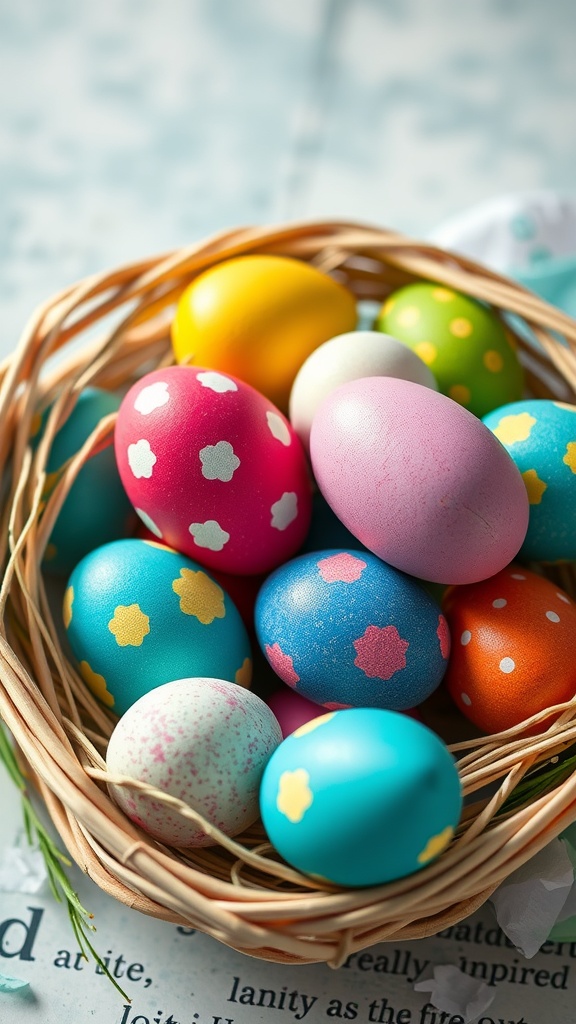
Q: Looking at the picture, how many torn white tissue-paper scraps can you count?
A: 3